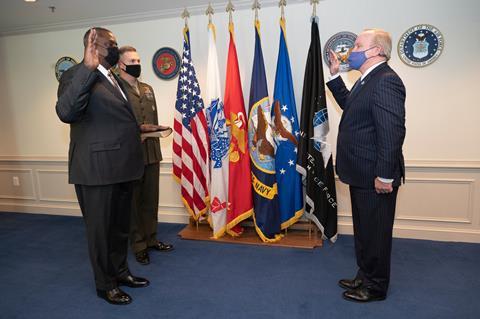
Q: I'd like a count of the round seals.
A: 4